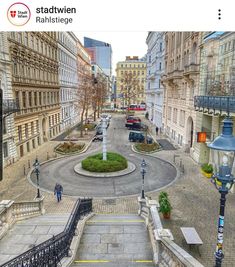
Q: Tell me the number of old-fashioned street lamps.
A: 3